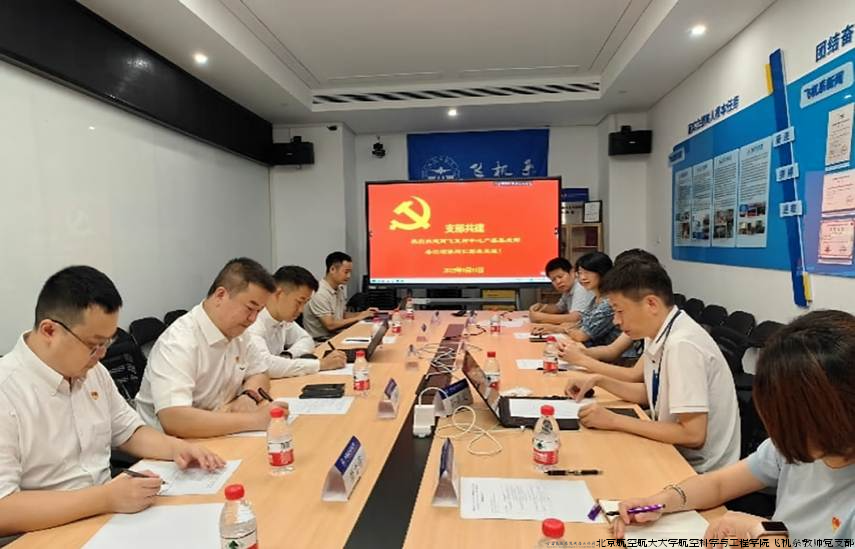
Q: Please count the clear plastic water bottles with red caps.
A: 10